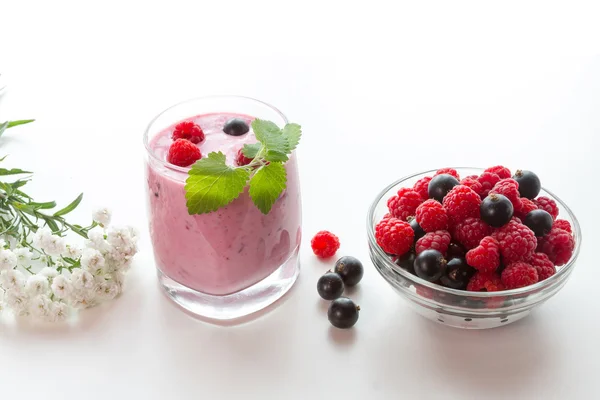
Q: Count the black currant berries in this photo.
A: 13